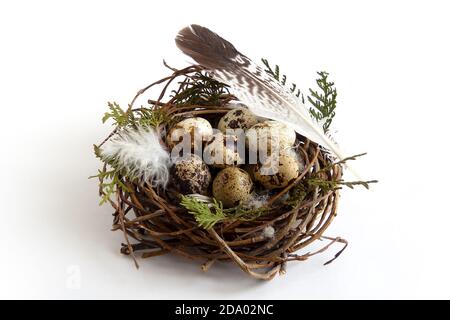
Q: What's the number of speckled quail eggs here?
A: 7